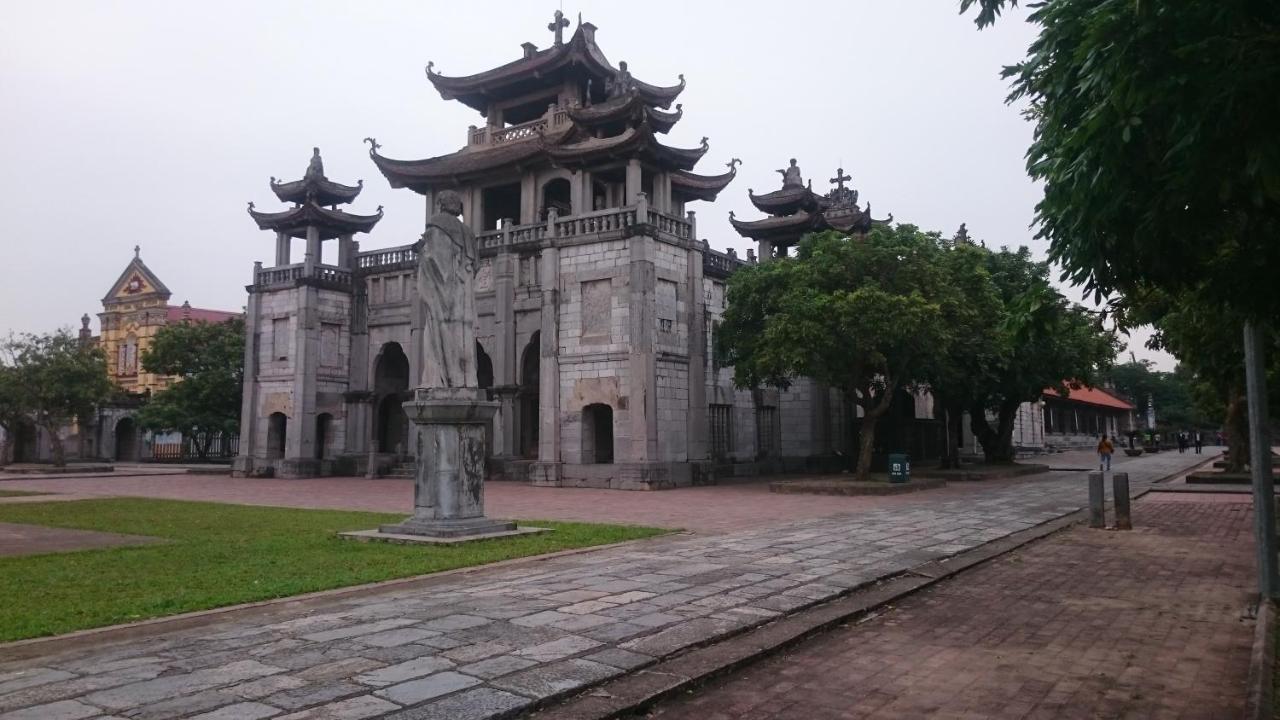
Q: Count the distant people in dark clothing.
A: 2